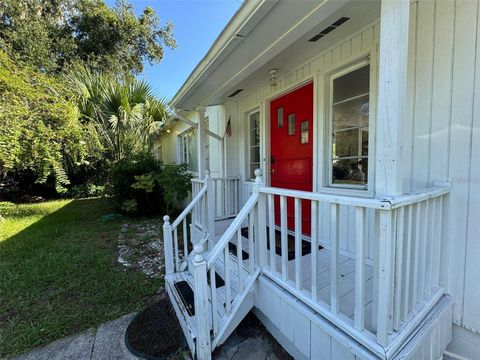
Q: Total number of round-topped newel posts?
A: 4